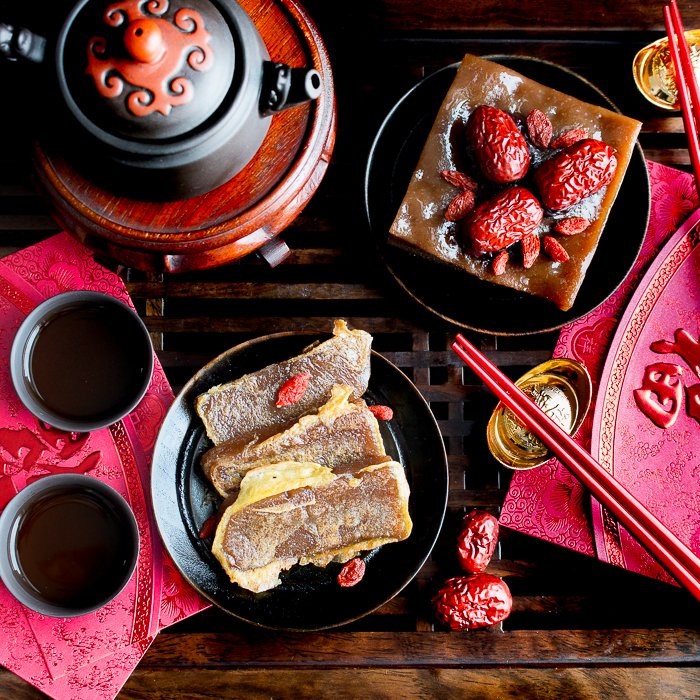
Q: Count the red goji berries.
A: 12